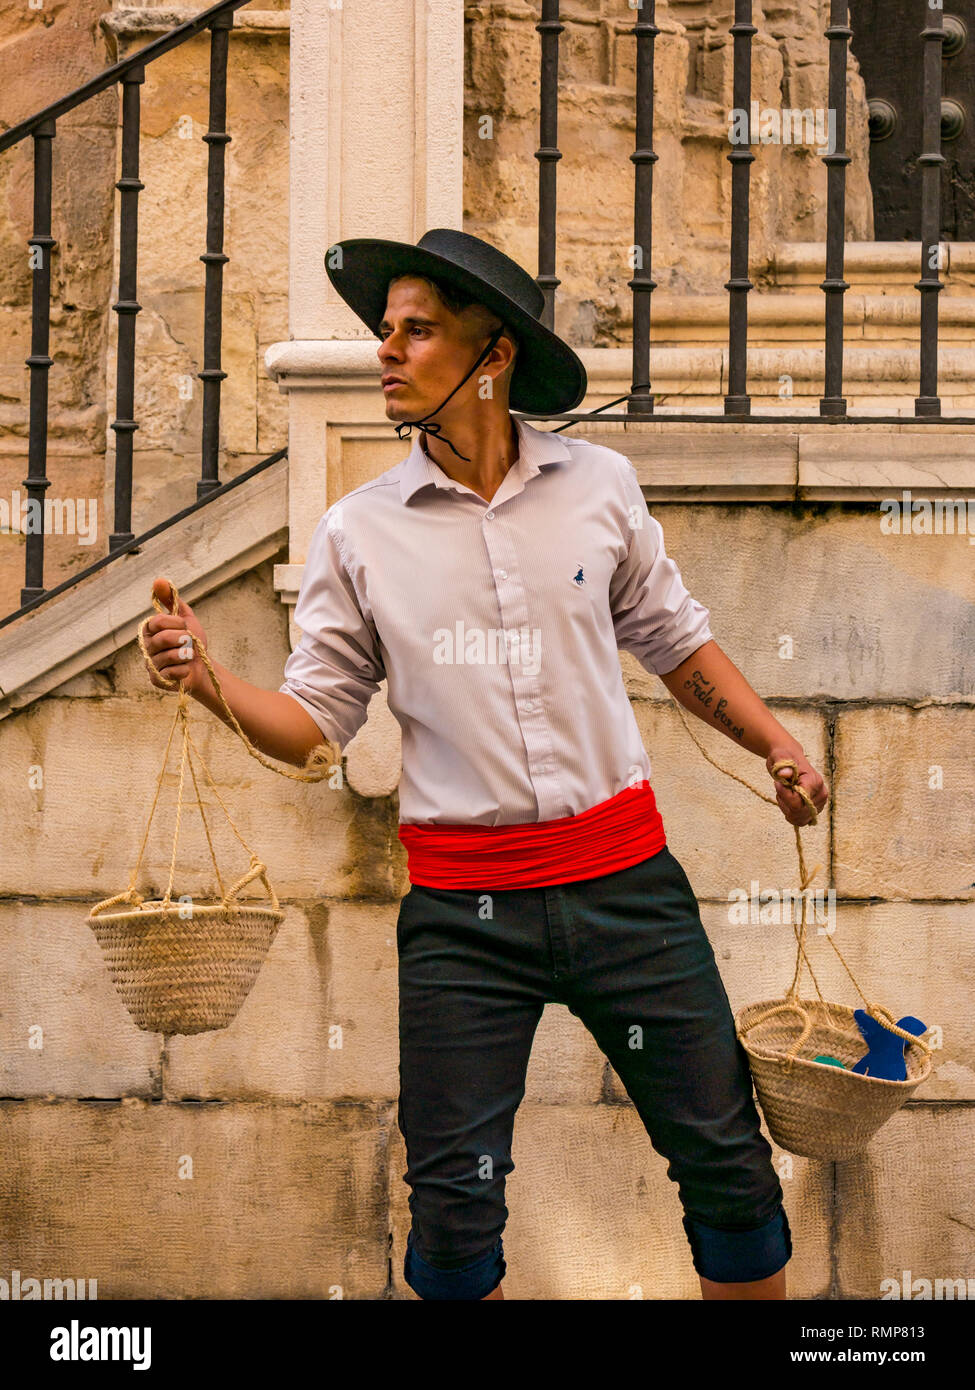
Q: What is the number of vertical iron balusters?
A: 8